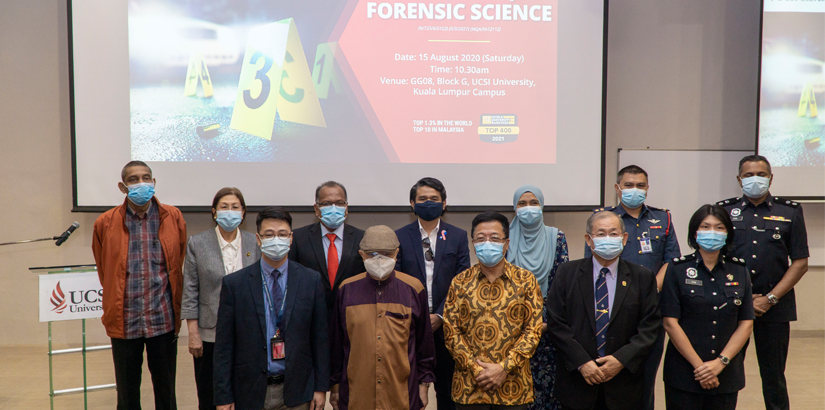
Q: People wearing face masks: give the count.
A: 12